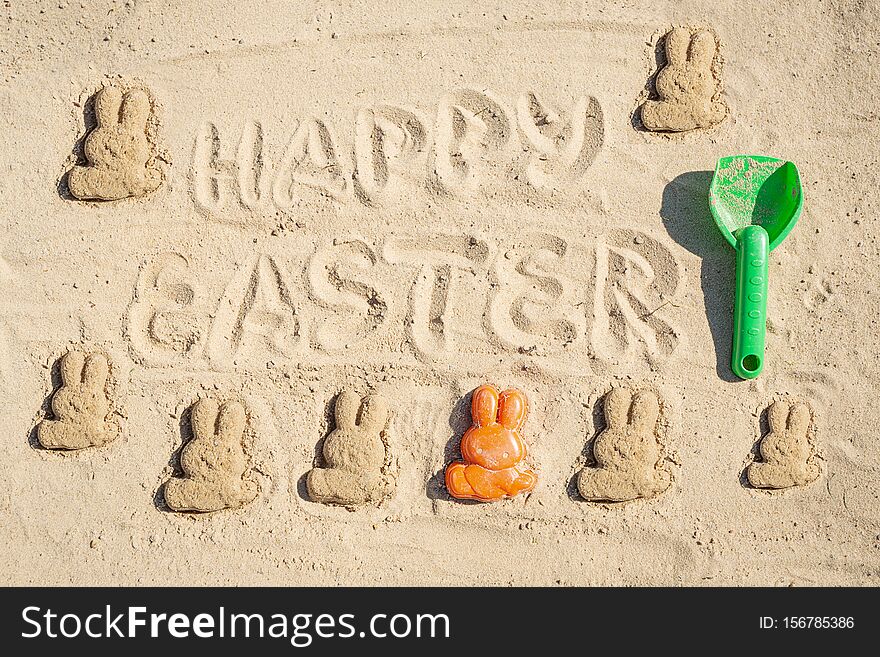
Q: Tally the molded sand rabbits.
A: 7